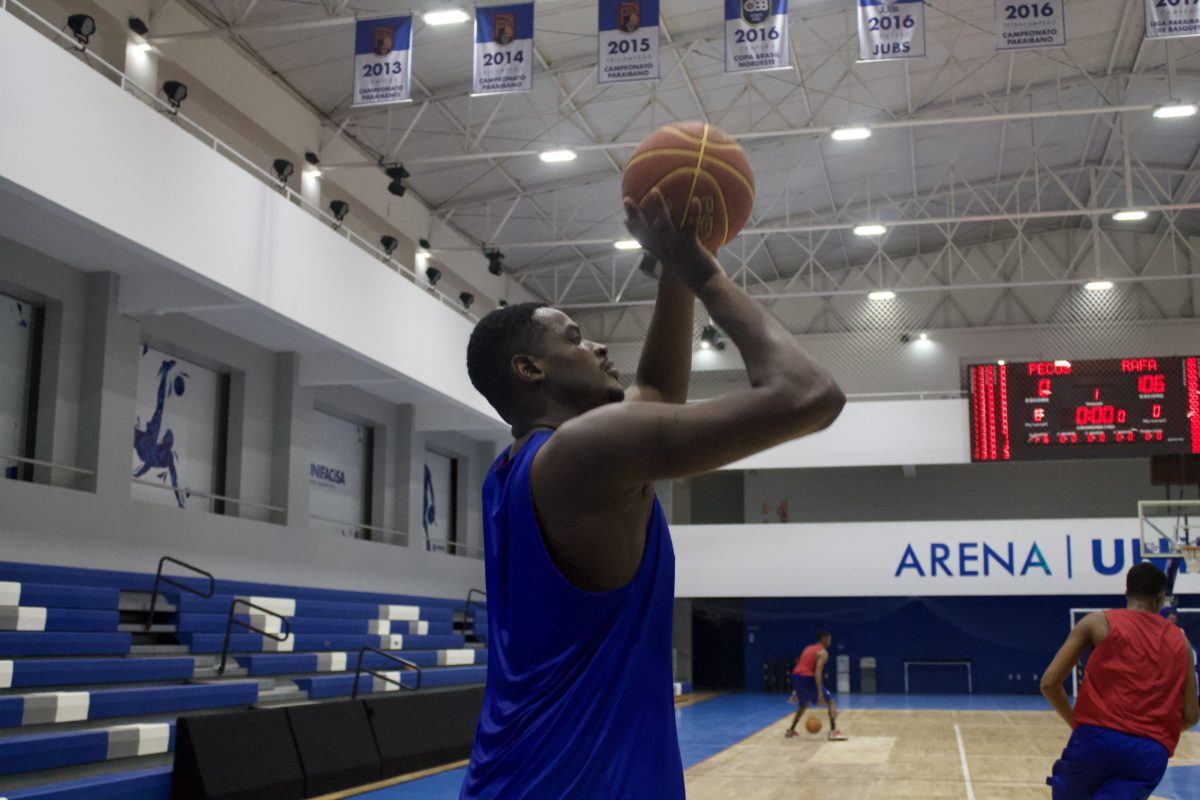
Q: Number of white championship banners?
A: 7